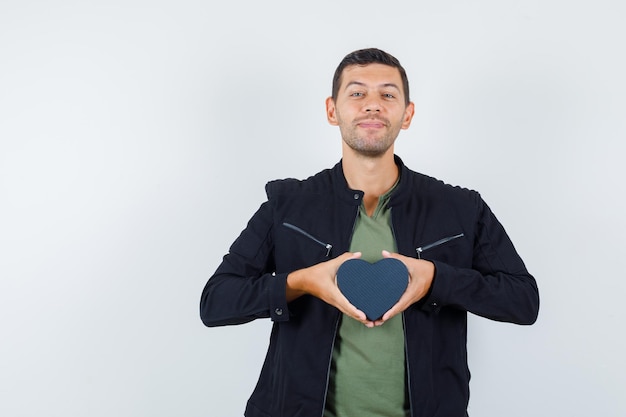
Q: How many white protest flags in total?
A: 0